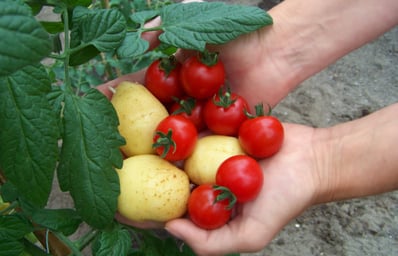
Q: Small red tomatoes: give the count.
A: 8